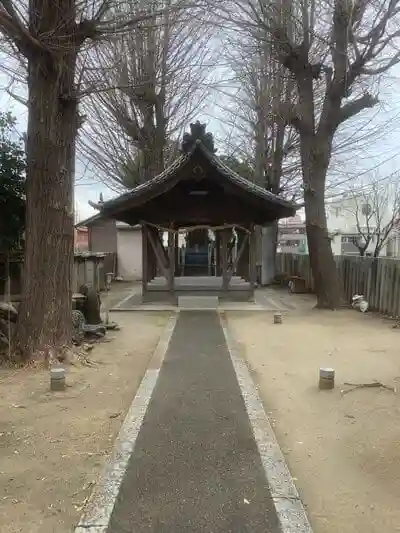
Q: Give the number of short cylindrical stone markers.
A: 3